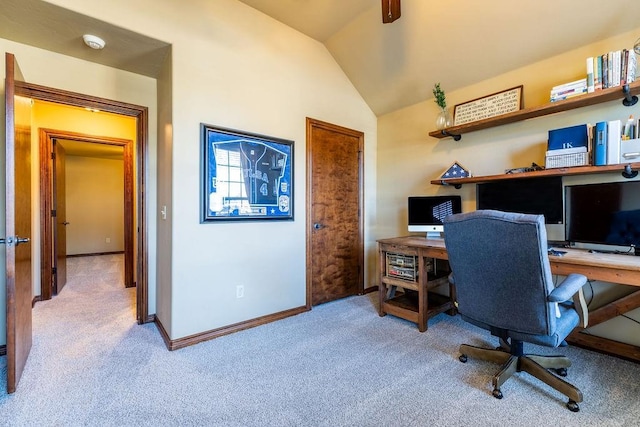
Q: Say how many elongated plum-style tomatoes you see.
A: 0